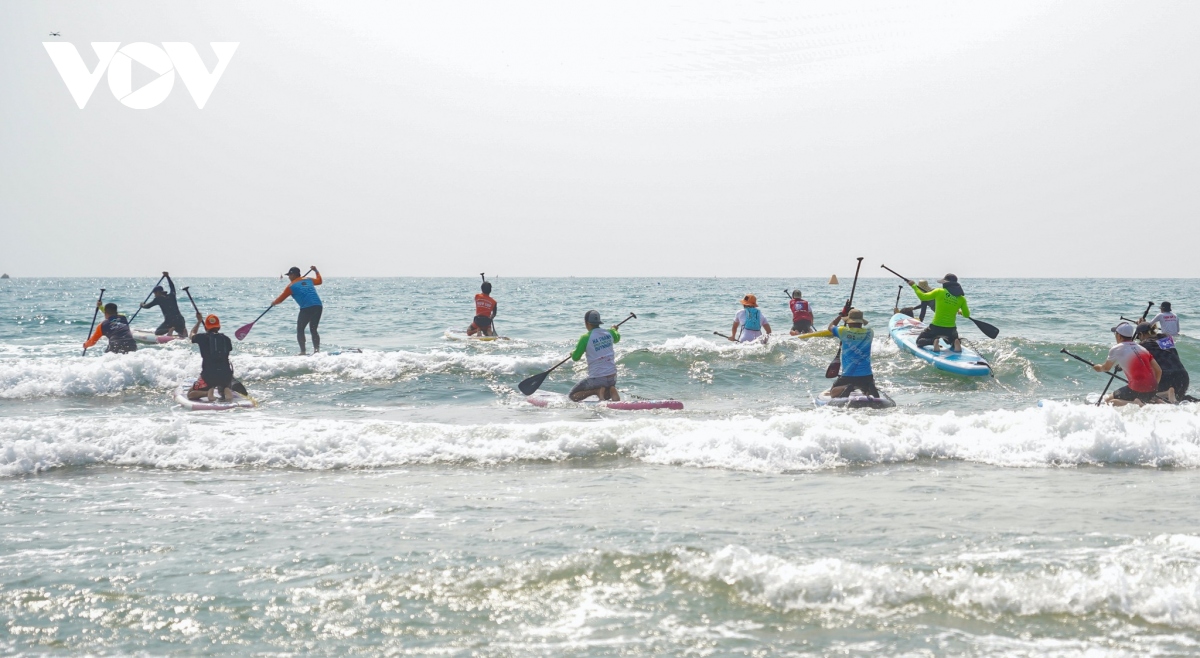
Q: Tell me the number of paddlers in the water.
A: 14